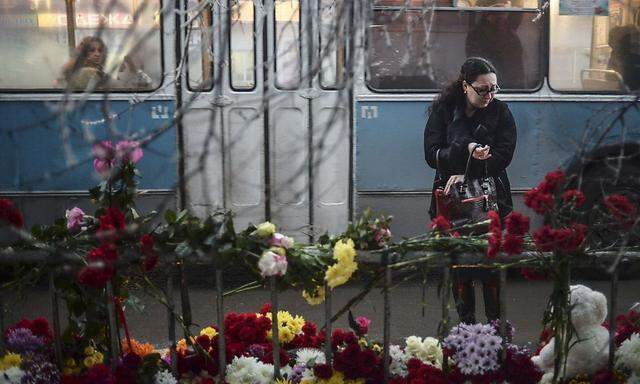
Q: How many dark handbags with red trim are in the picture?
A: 1